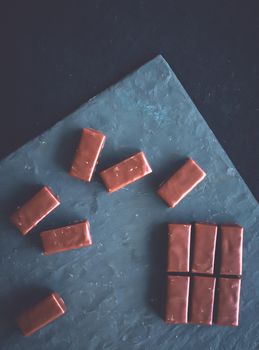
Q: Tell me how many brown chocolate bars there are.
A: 12